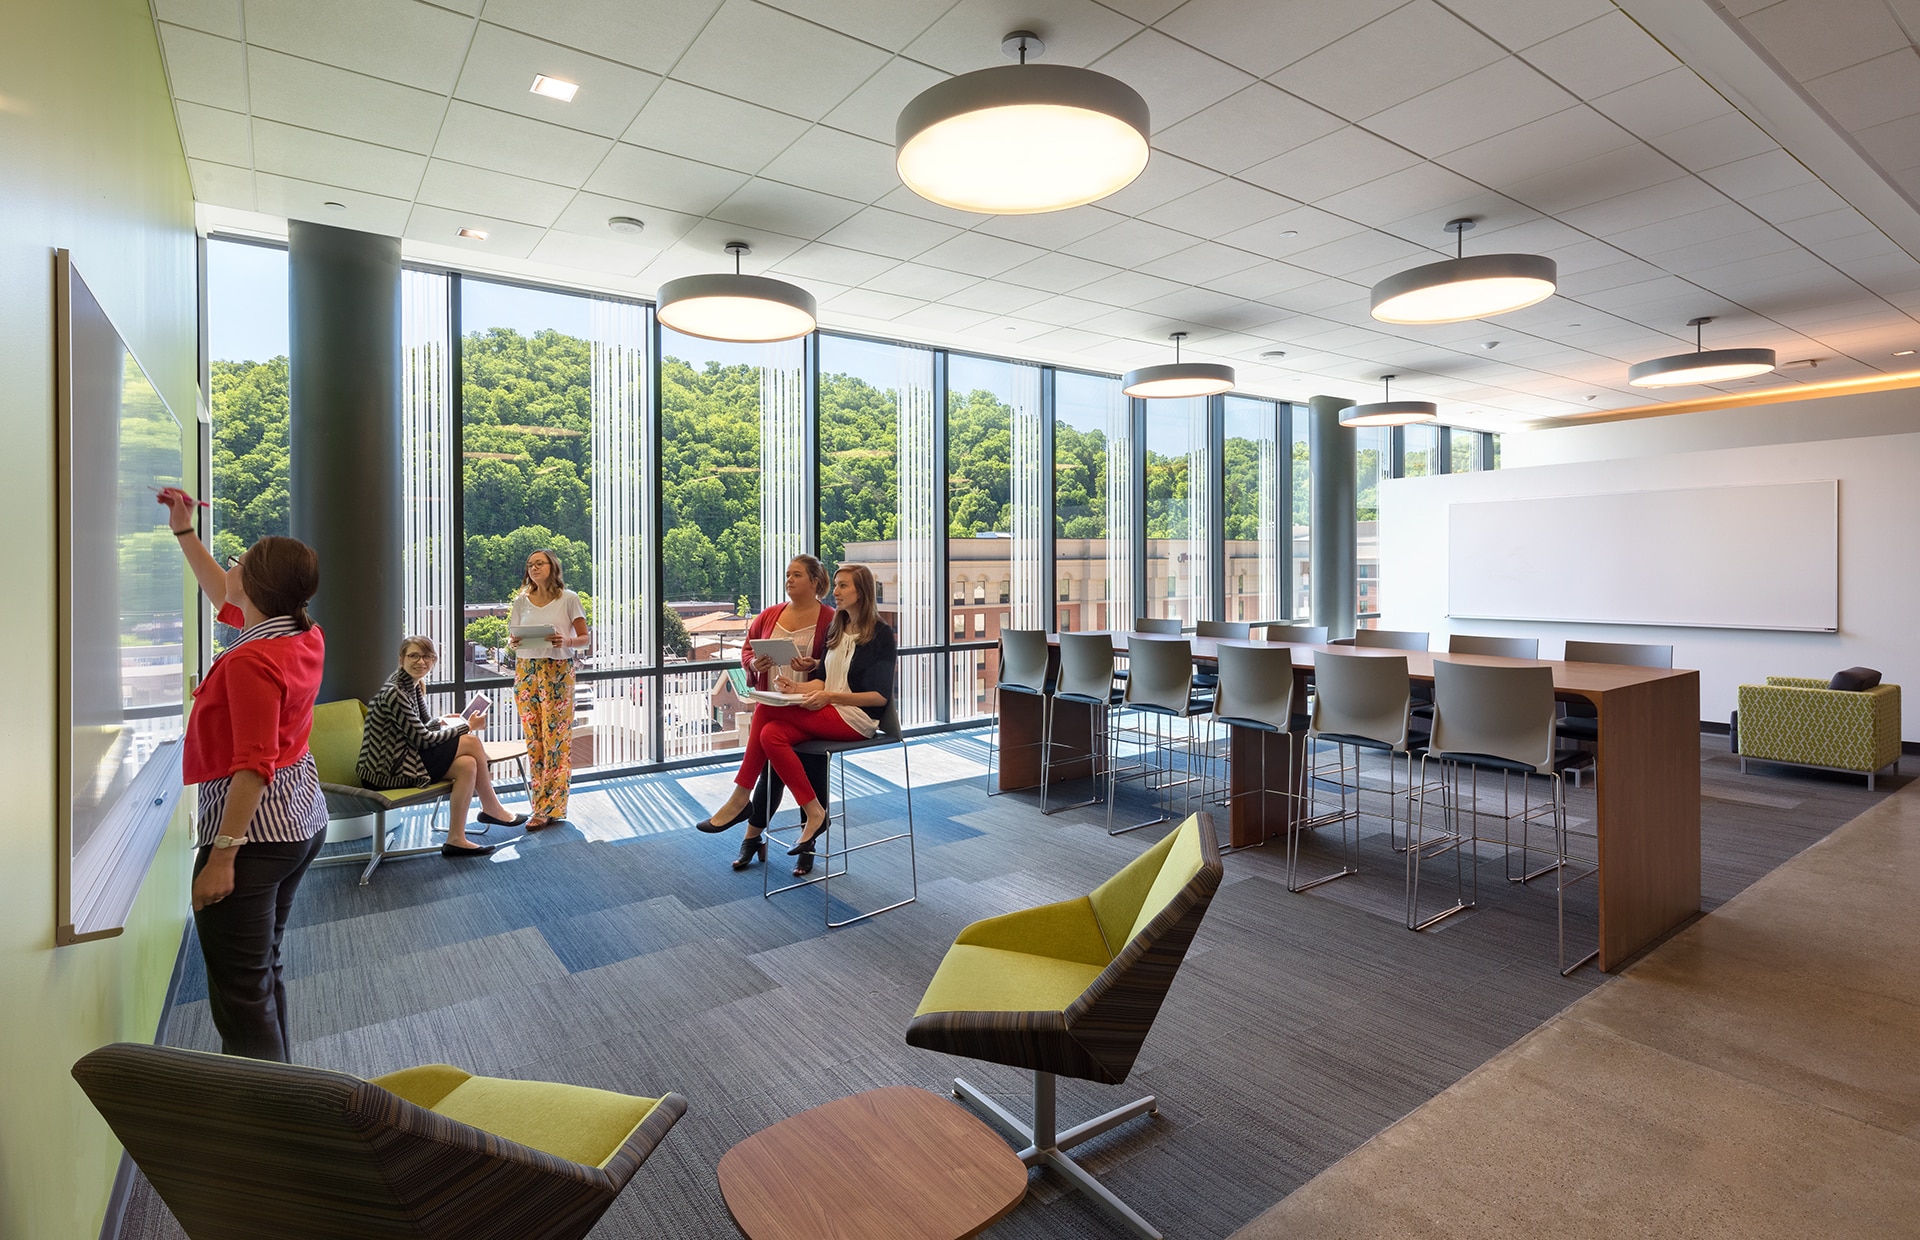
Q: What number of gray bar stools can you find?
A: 13